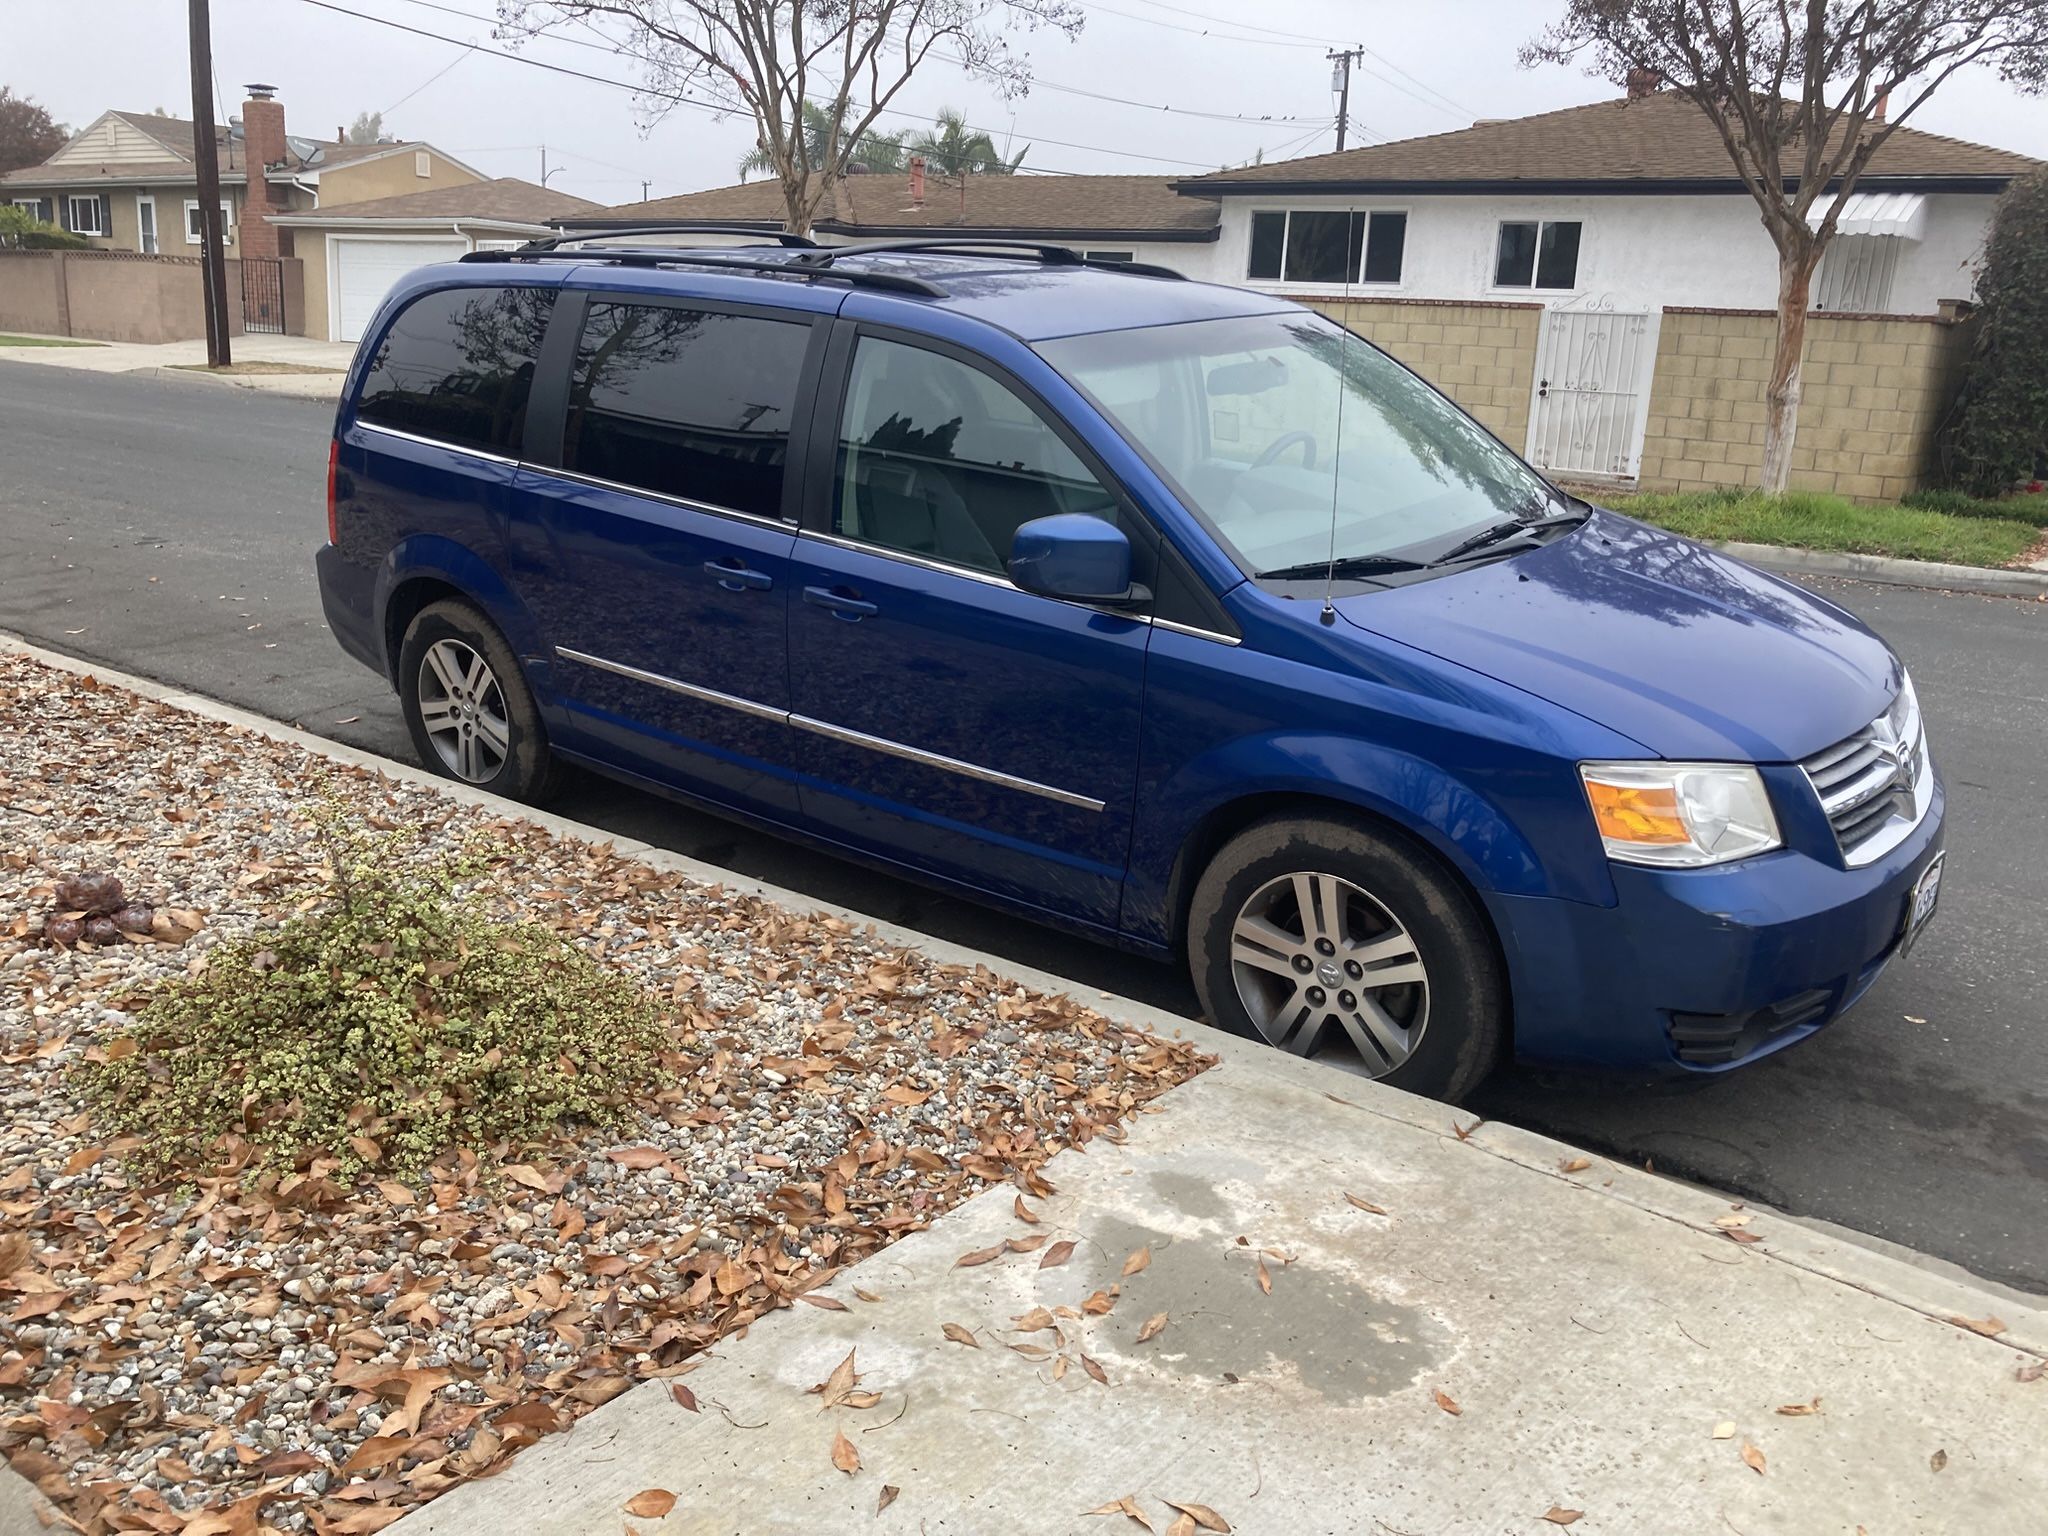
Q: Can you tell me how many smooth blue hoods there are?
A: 1